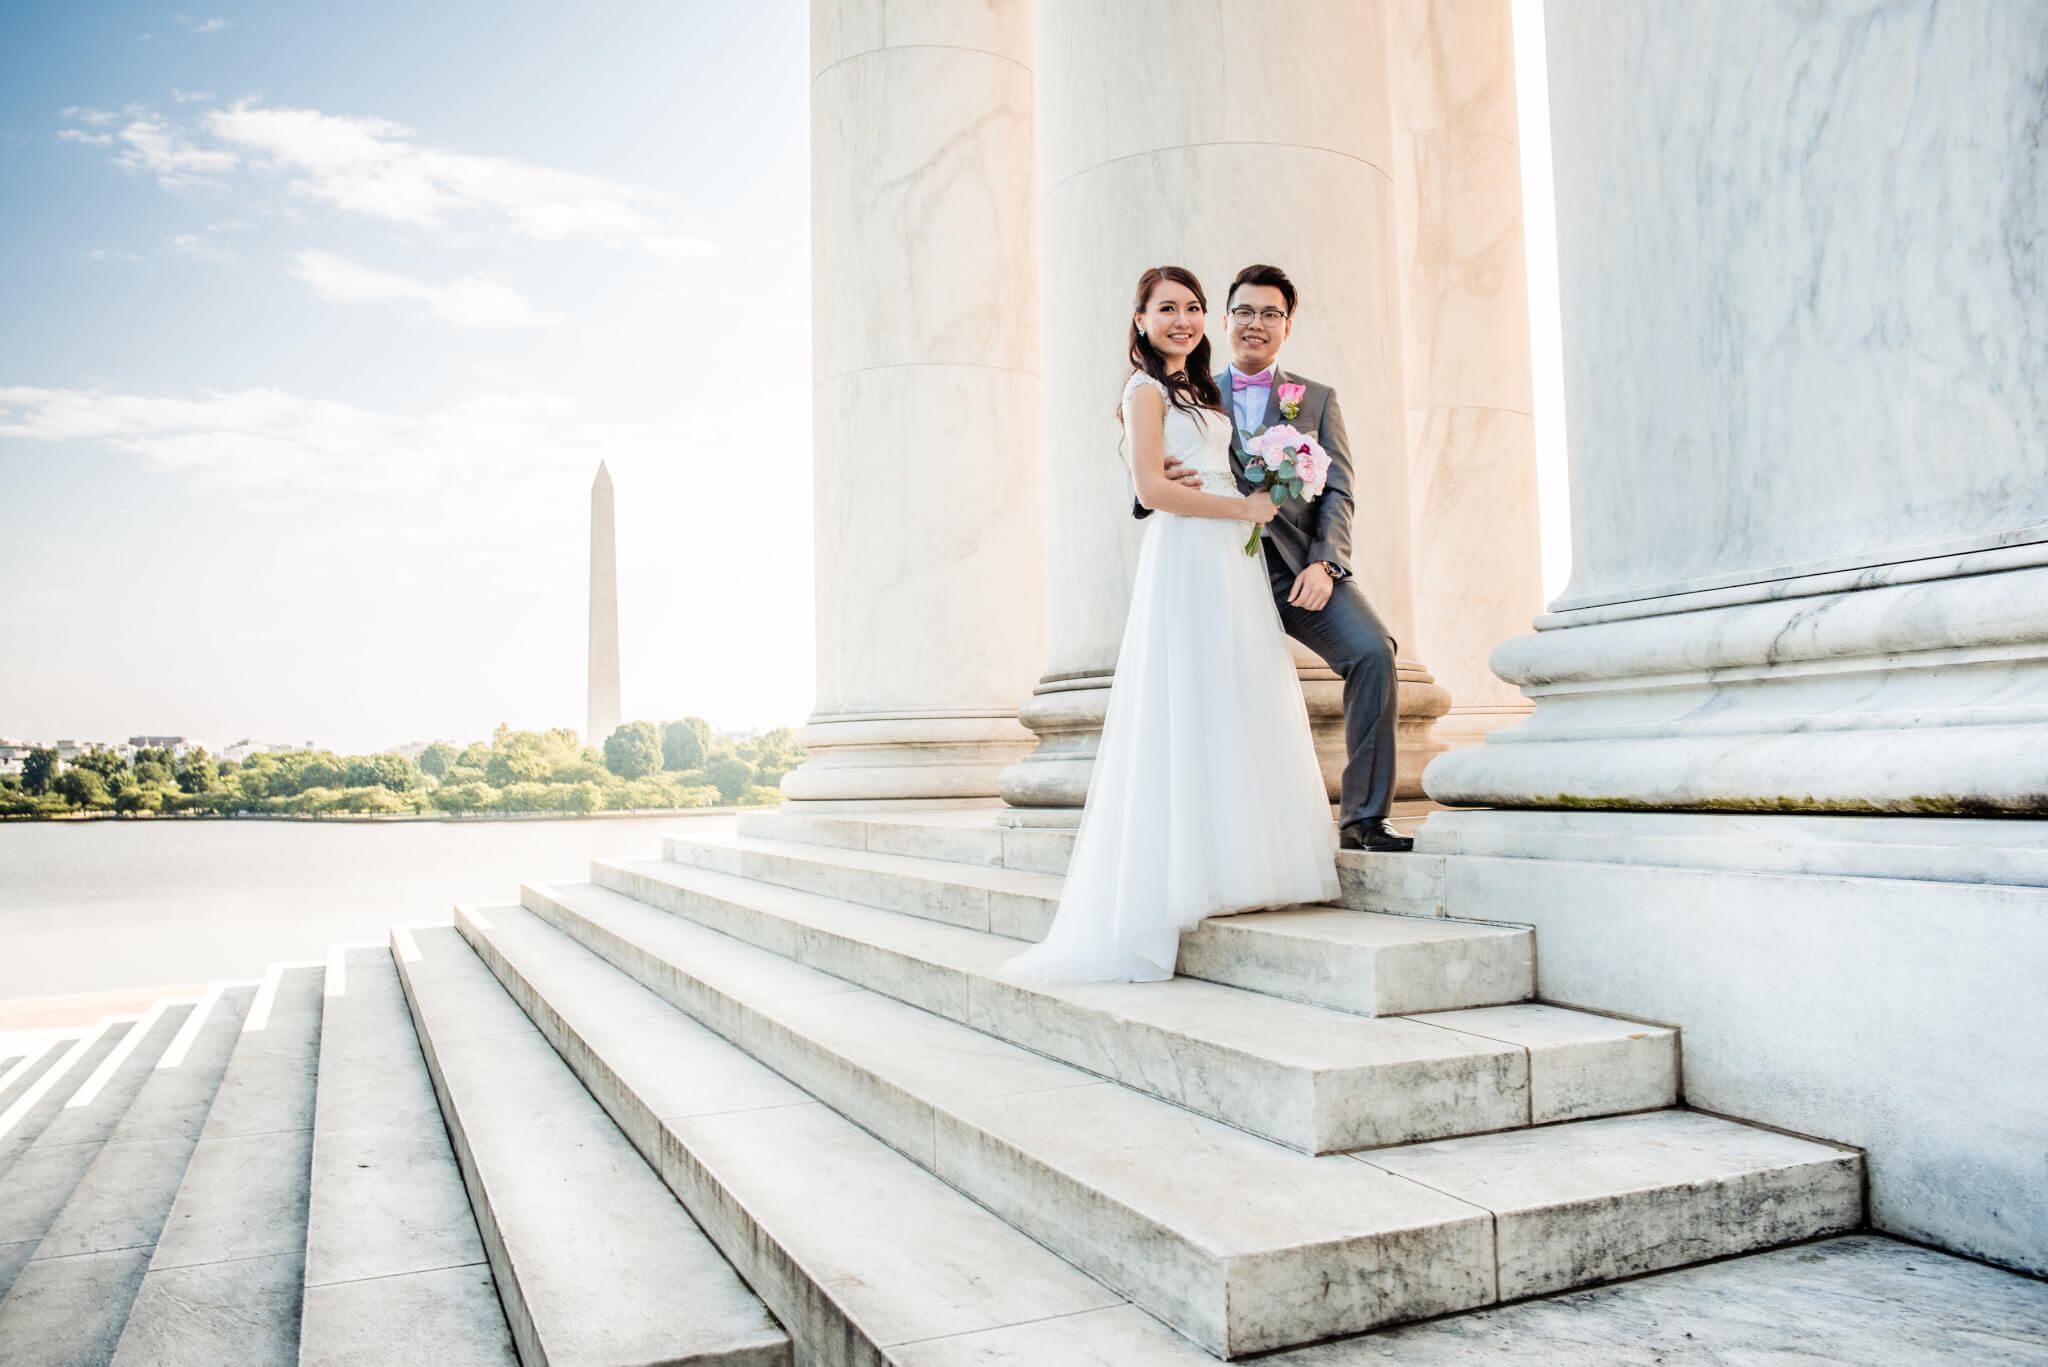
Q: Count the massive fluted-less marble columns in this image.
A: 4